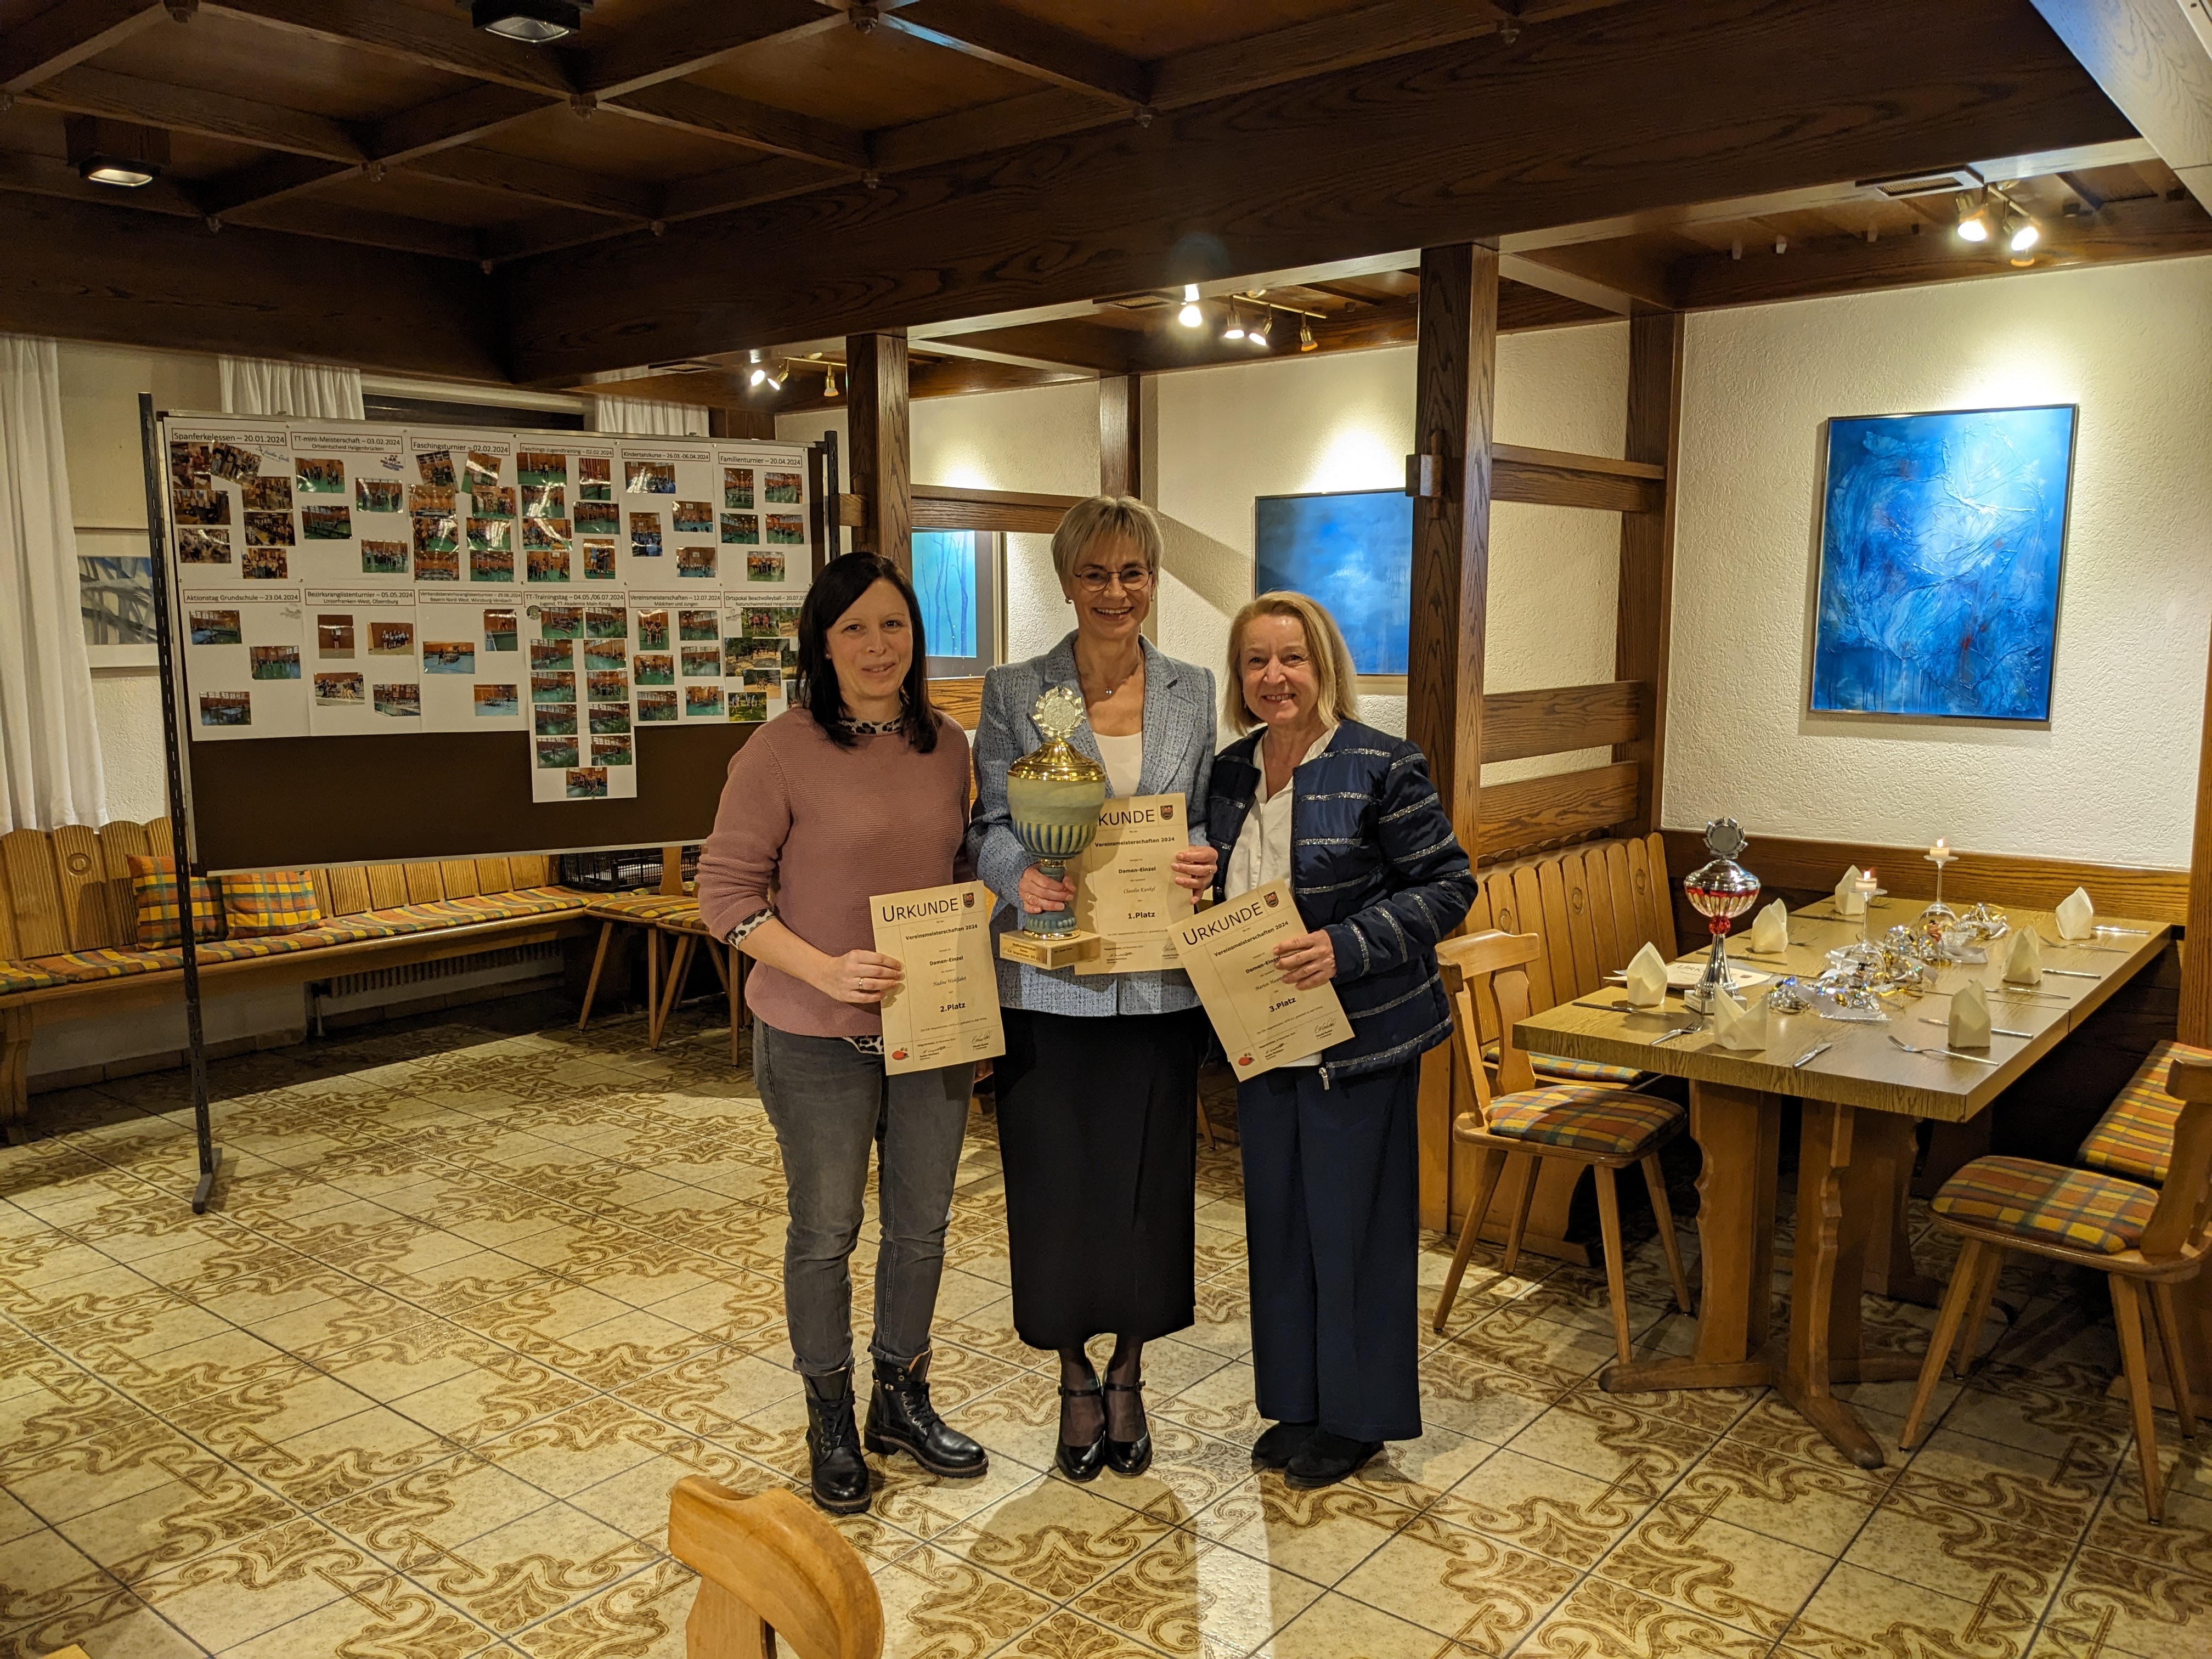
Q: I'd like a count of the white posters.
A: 12